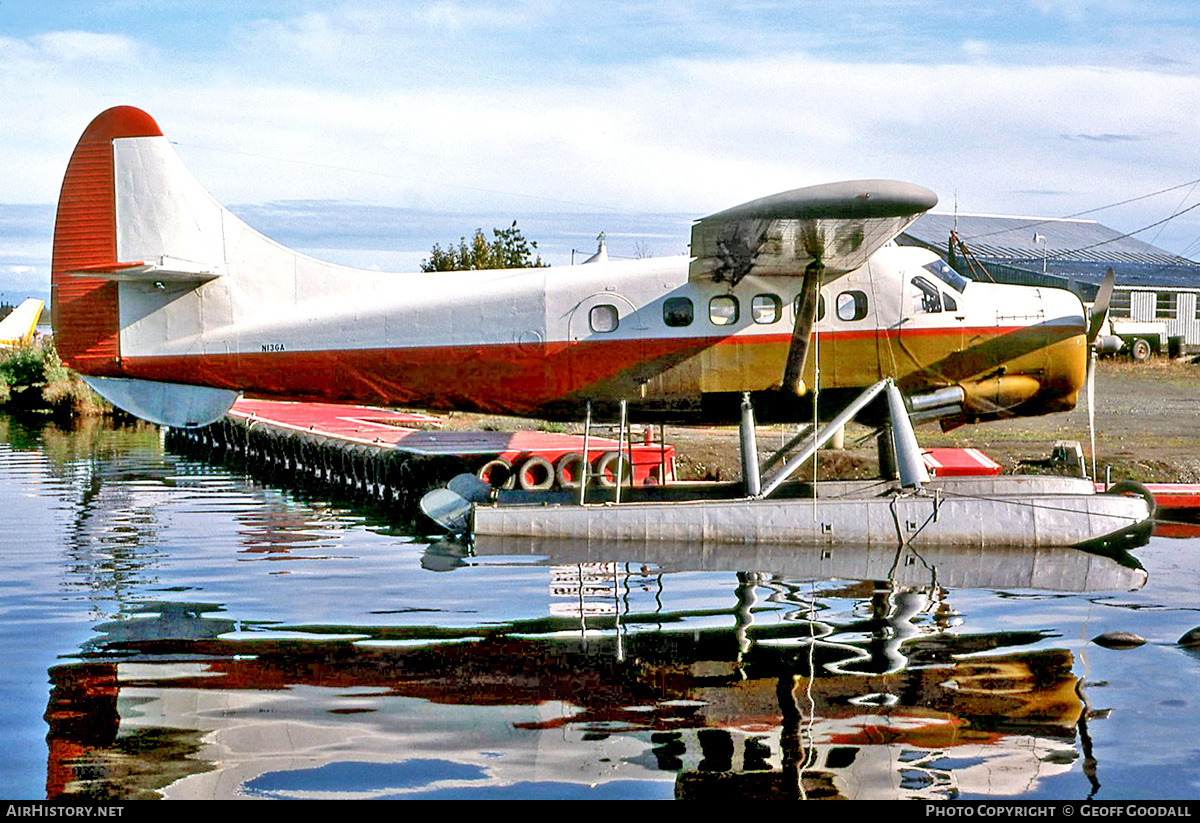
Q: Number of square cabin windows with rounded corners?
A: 6